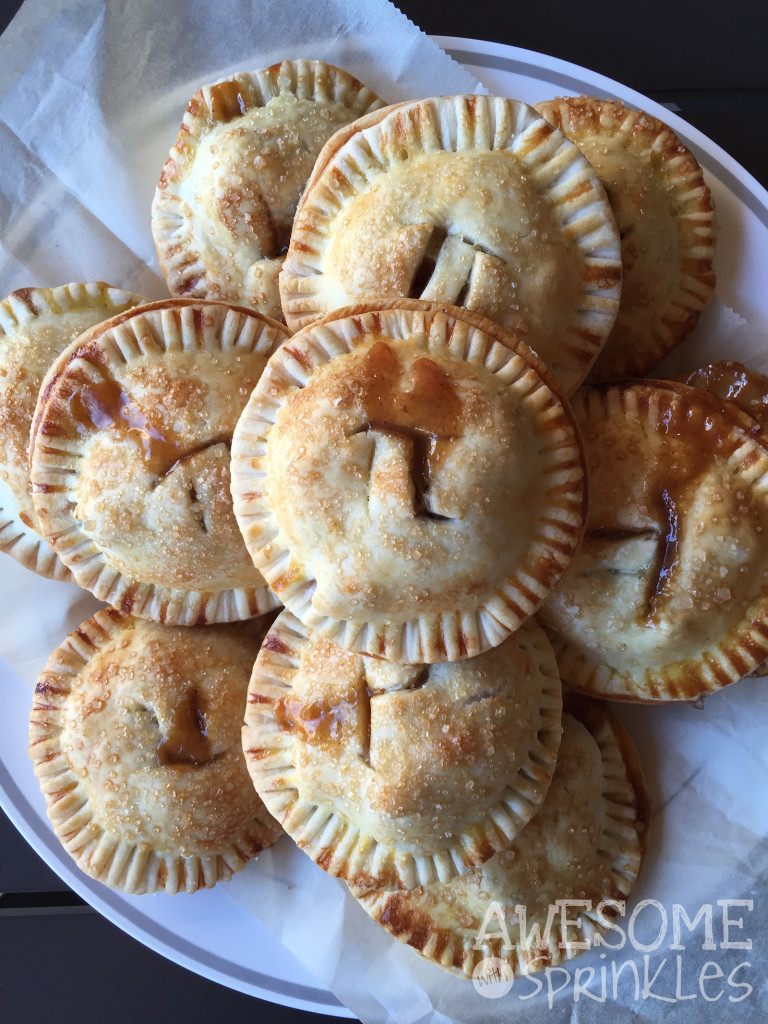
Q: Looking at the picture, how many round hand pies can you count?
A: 10